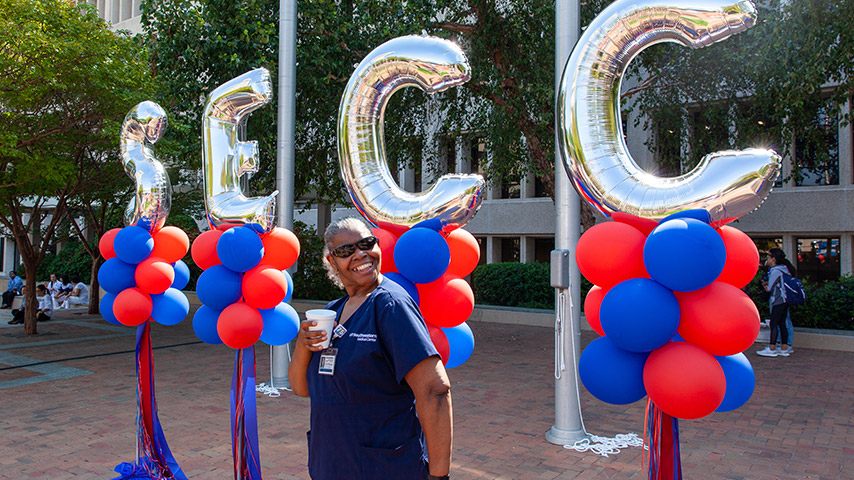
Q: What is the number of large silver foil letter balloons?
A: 4